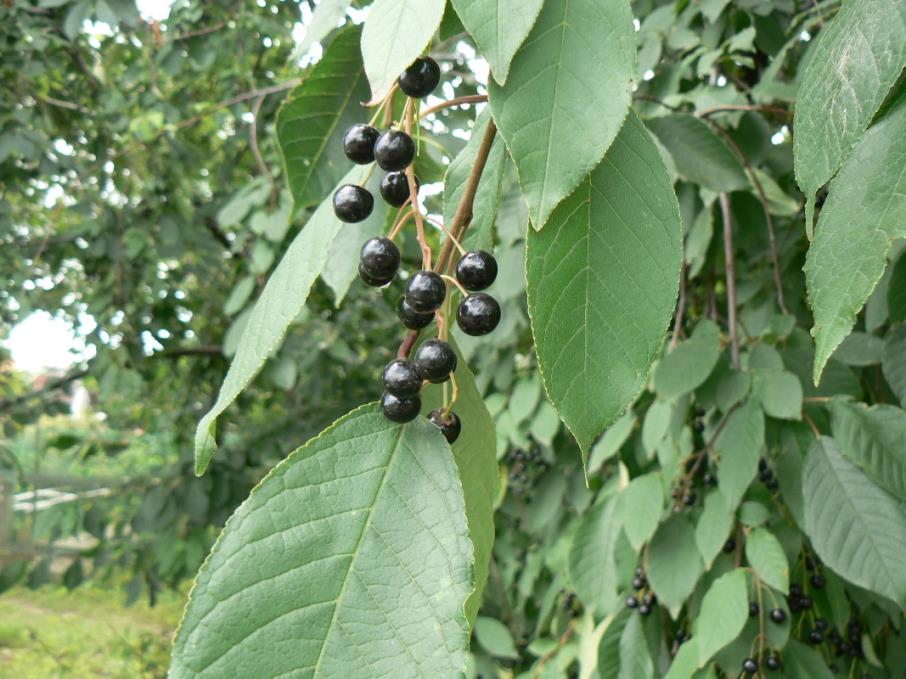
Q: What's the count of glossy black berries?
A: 15